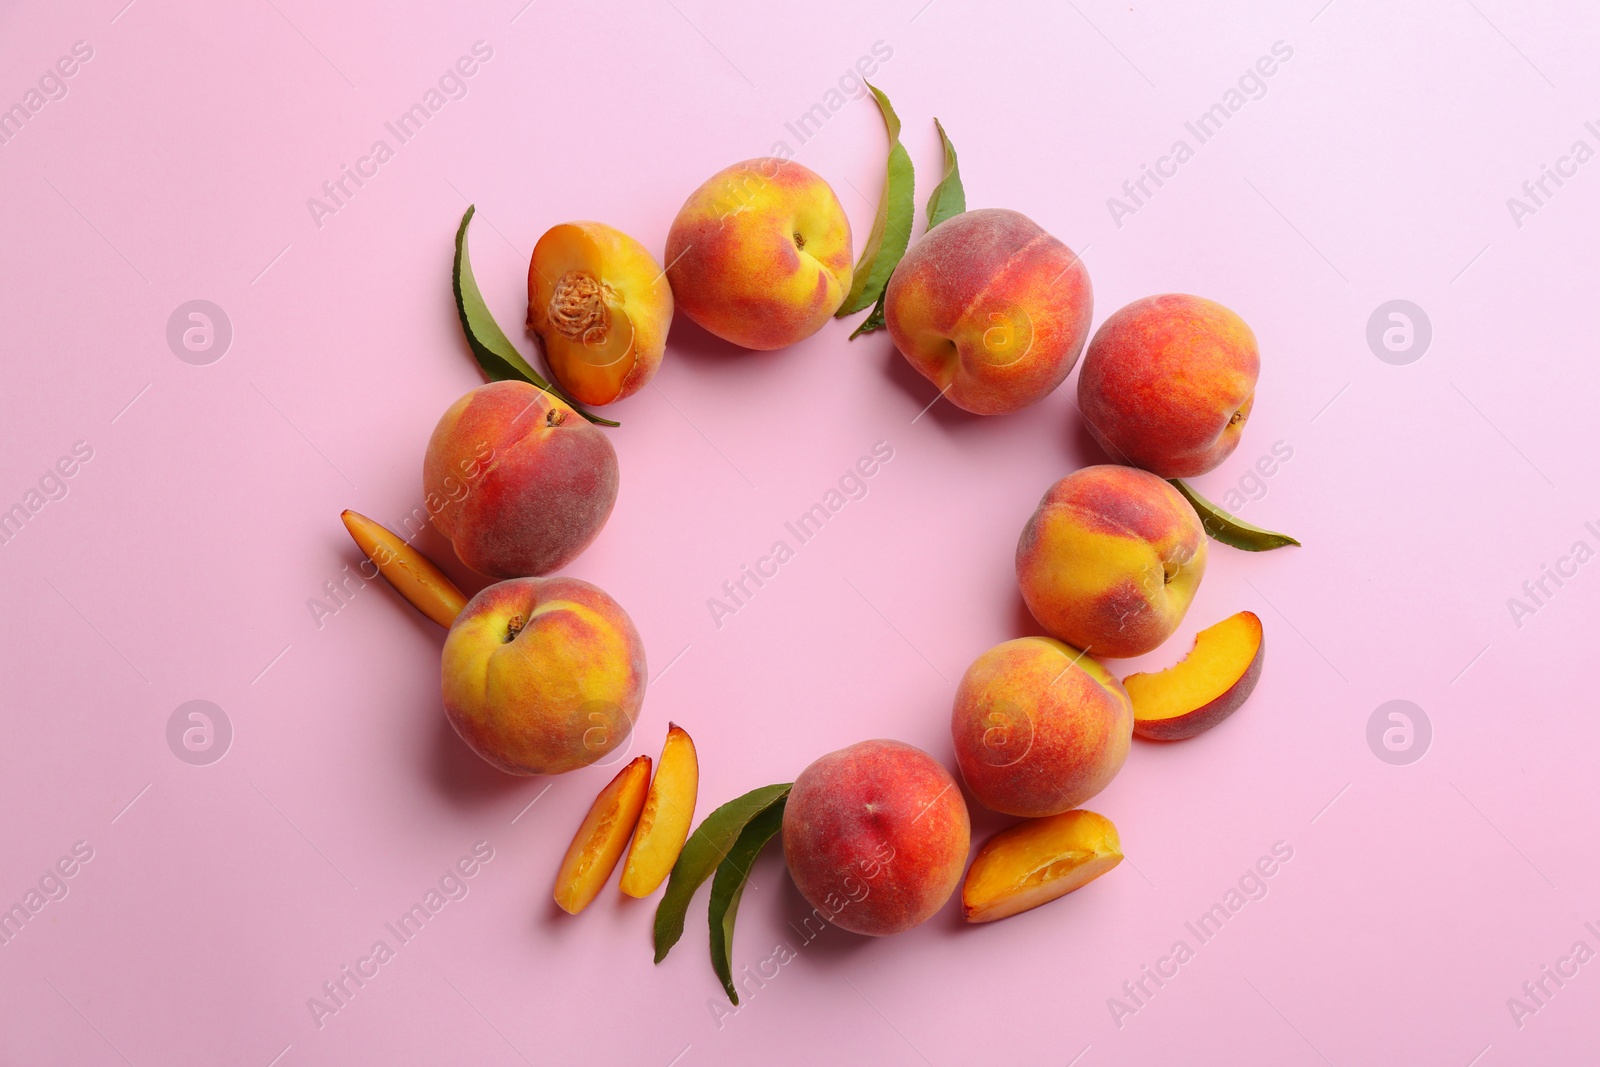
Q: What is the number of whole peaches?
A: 8